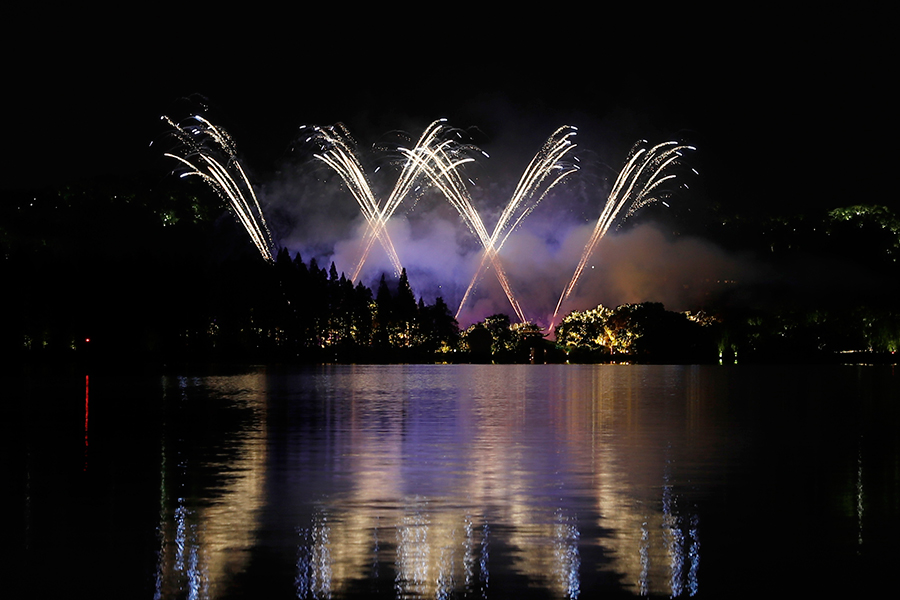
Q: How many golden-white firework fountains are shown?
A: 6